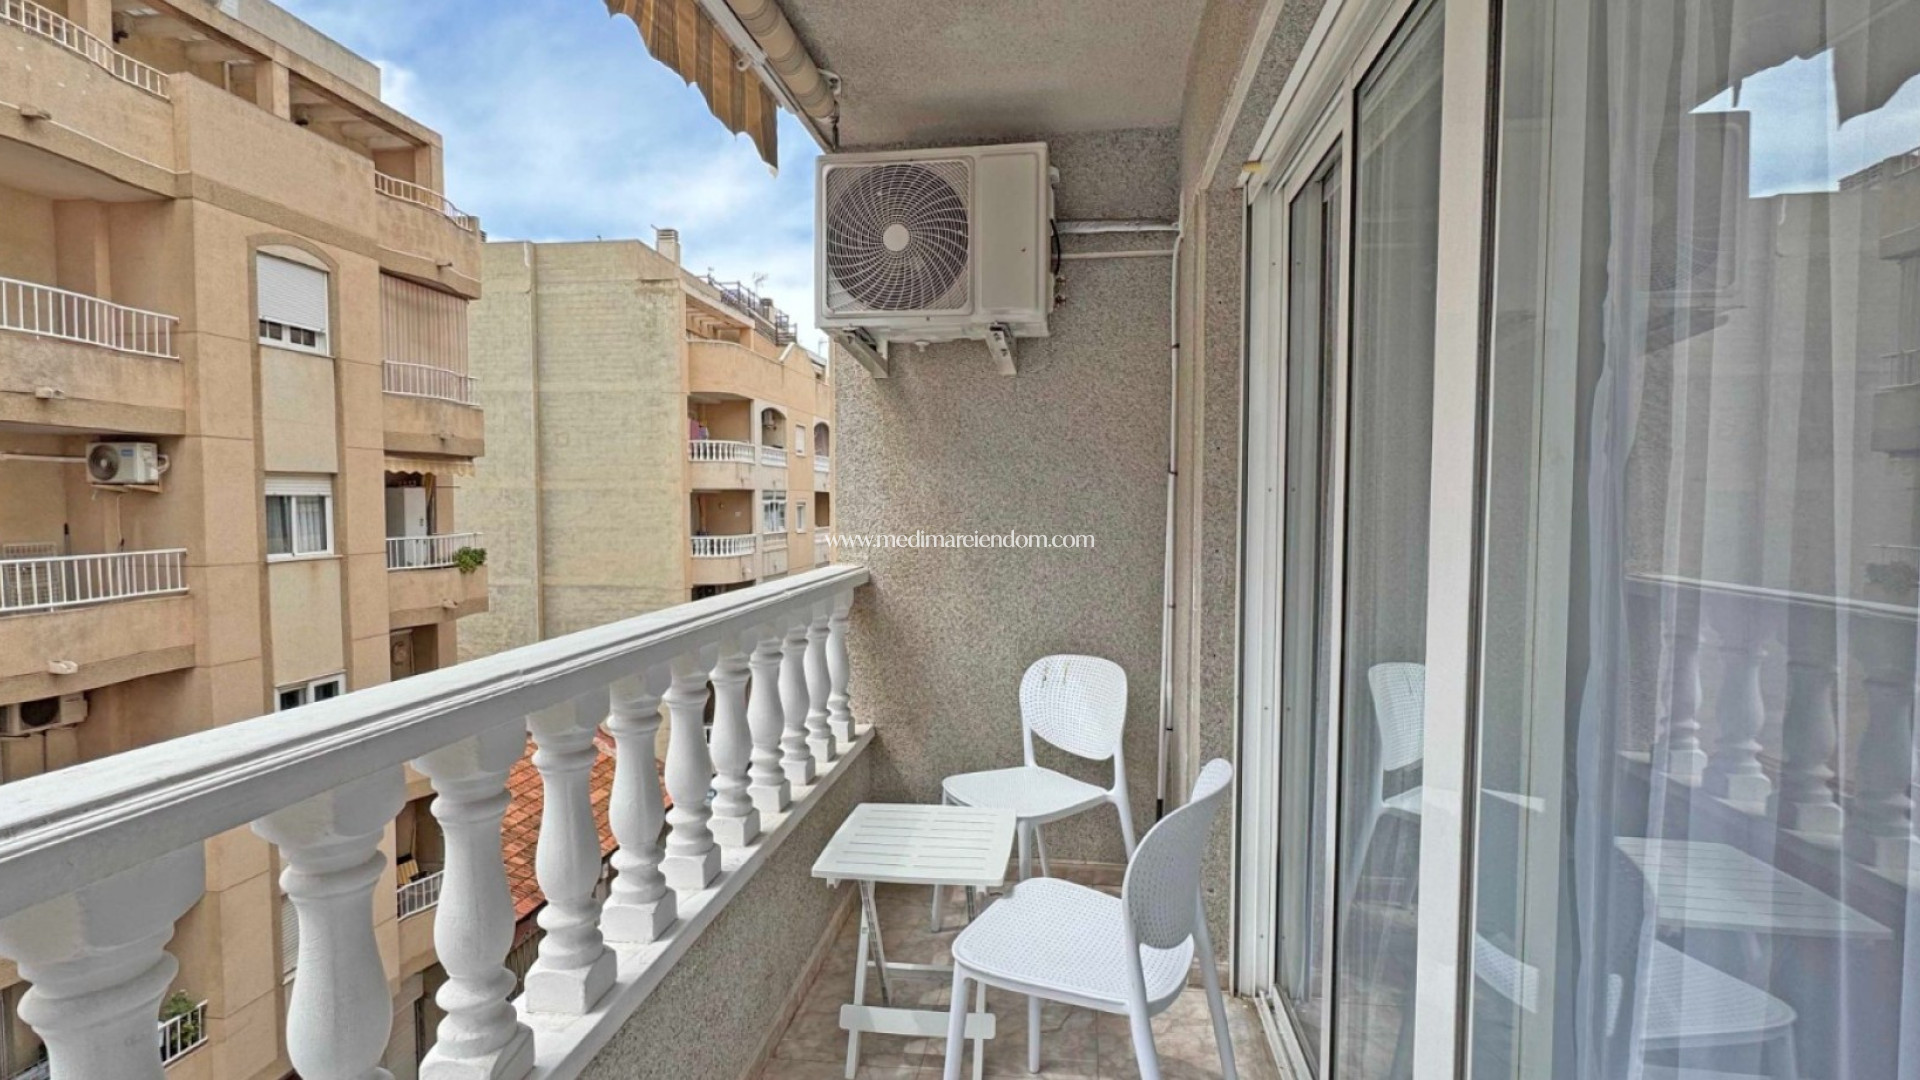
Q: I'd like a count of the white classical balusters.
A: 11